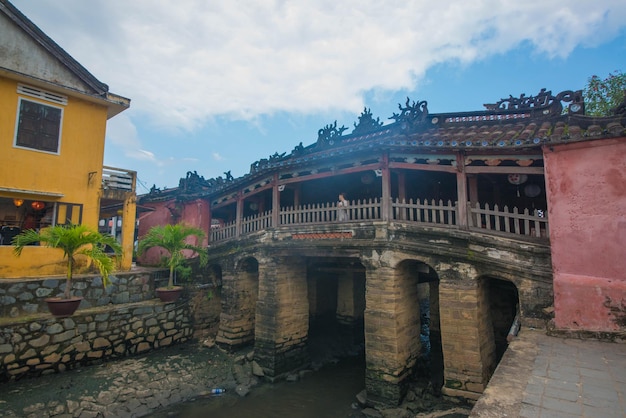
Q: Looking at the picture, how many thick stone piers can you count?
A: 4